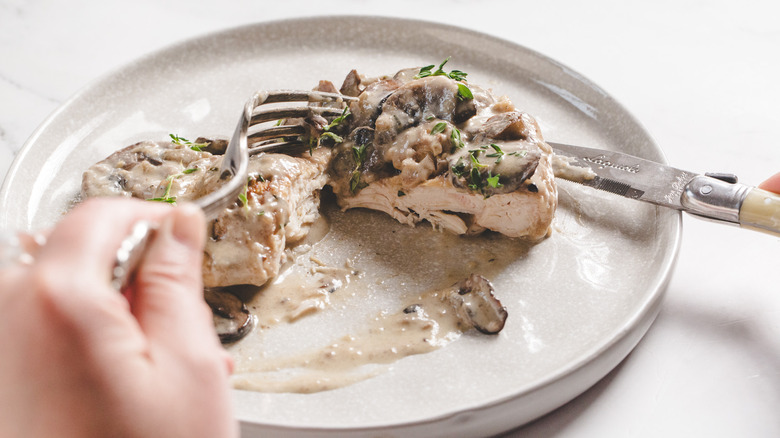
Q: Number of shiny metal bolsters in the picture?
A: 1